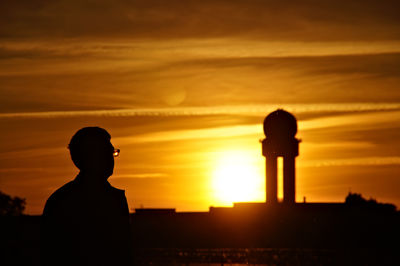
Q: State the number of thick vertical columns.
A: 2